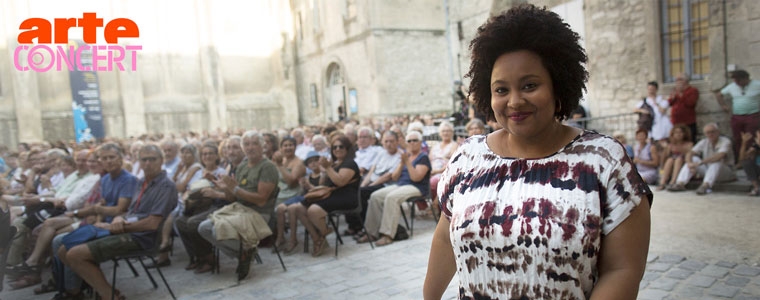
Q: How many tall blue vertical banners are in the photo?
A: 1